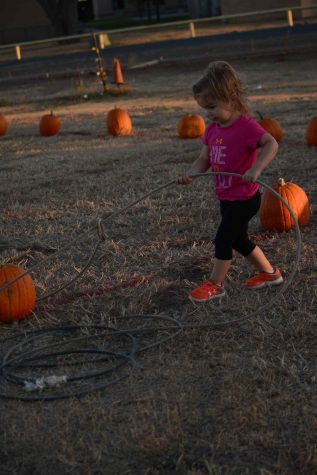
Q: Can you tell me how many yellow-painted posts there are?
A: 4